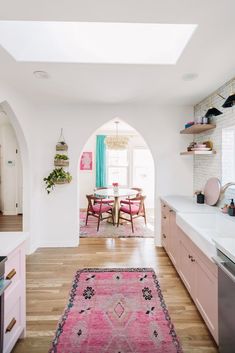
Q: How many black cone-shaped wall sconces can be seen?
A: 2